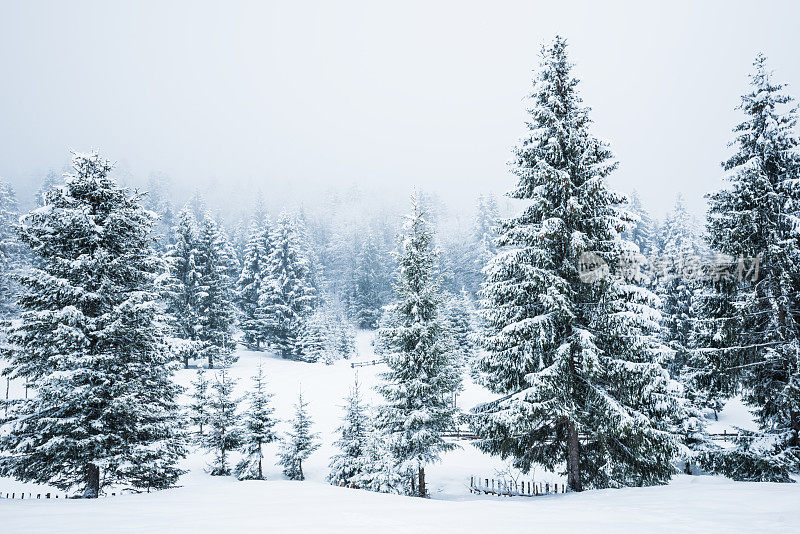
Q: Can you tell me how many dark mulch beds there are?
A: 0